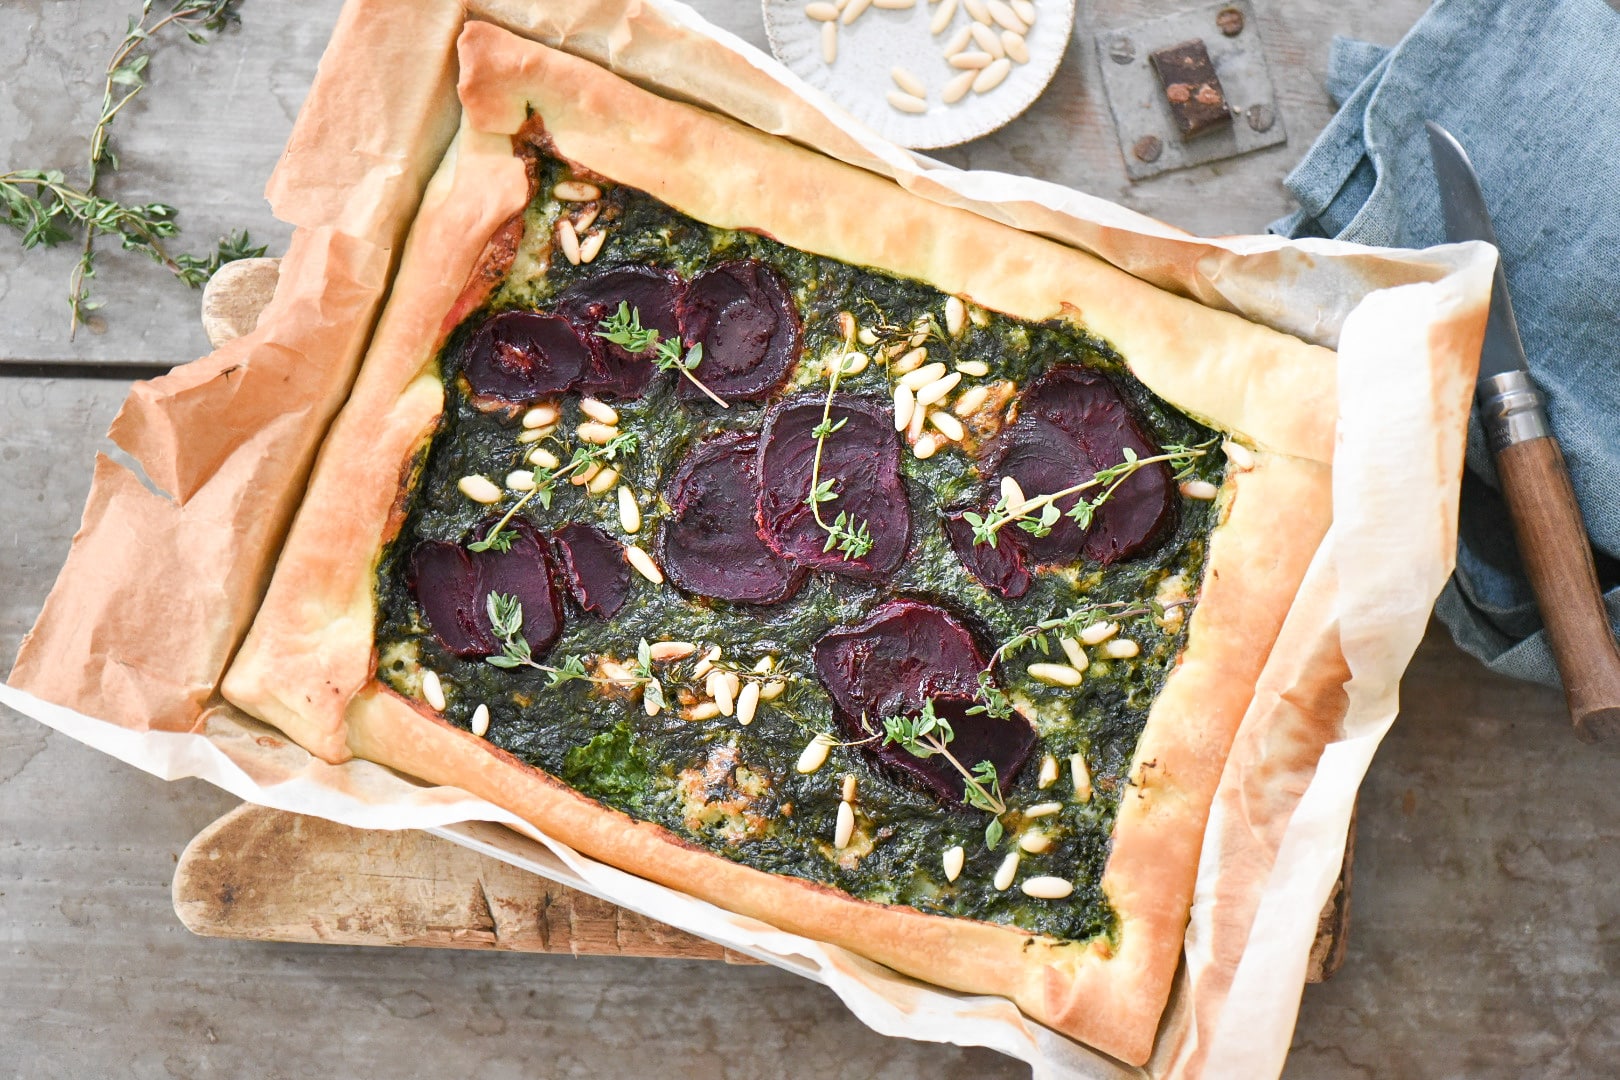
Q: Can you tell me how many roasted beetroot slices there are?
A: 13